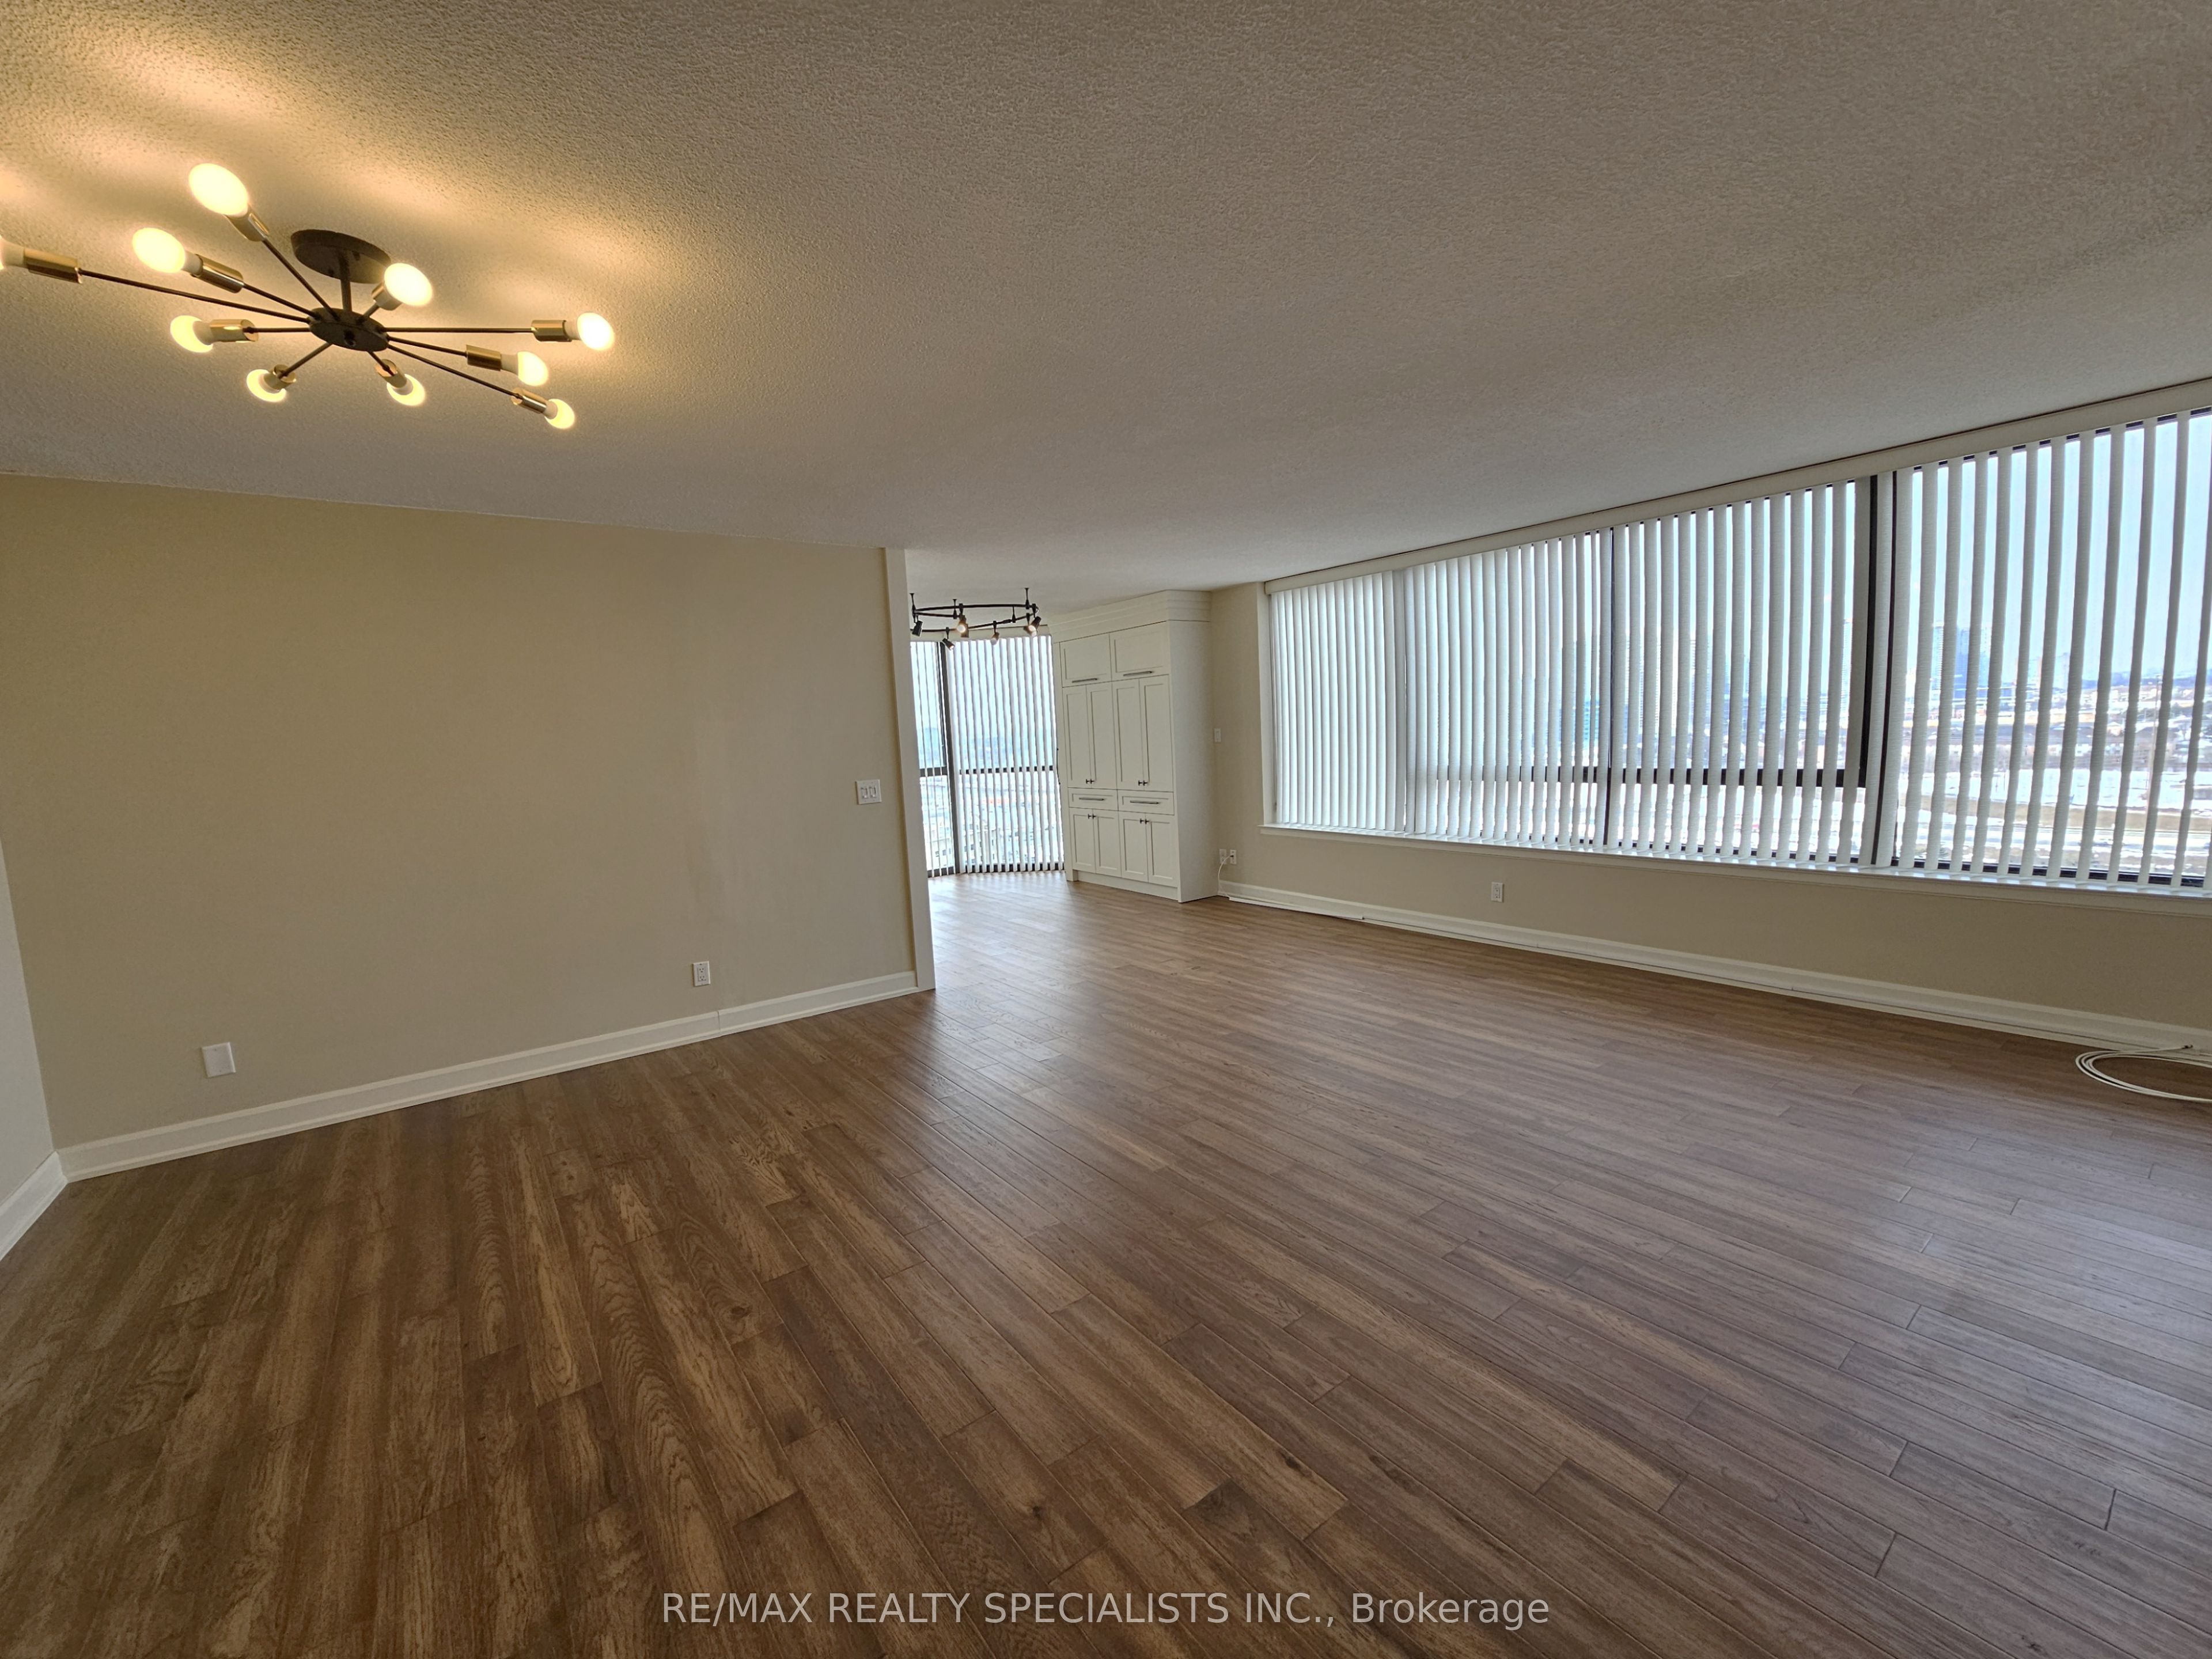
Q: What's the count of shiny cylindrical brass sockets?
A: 10